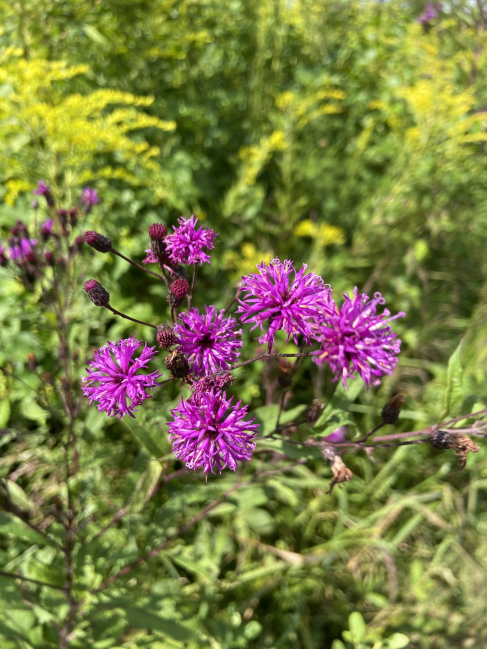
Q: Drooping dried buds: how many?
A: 2